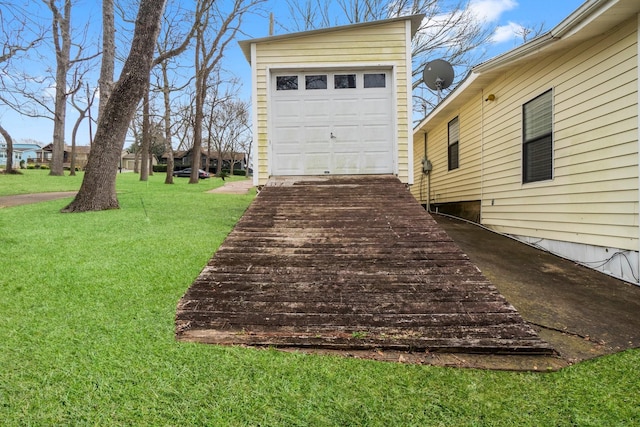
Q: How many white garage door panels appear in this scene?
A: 12